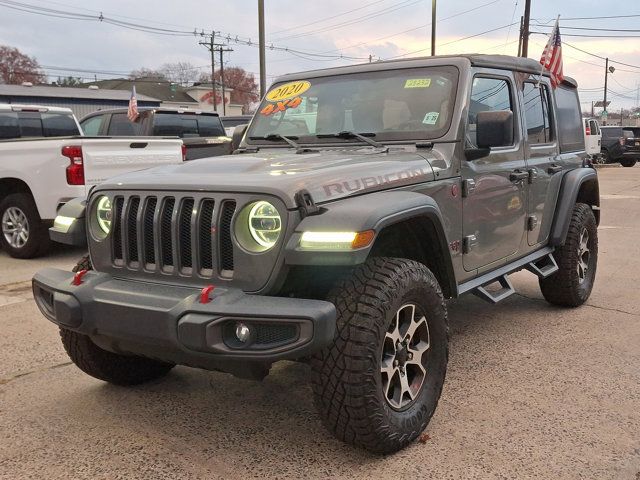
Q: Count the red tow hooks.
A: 2